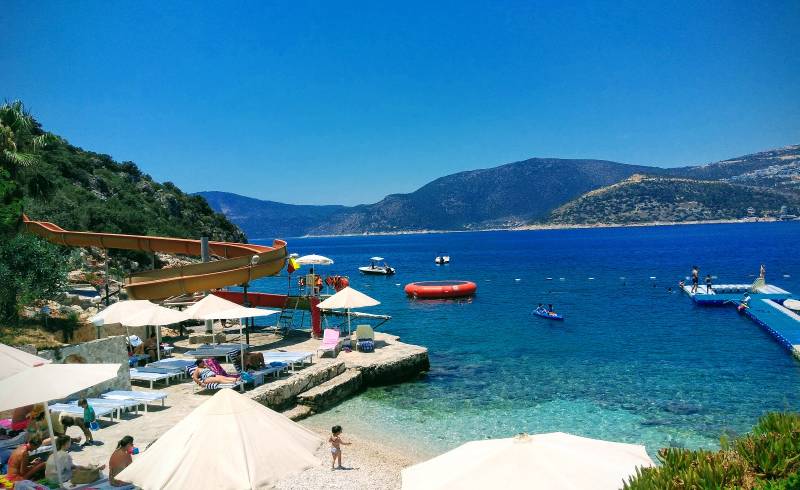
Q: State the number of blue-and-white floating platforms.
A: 1